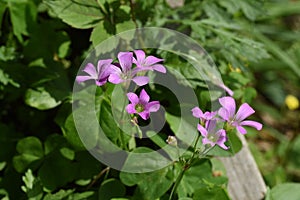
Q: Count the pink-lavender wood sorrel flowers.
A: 7